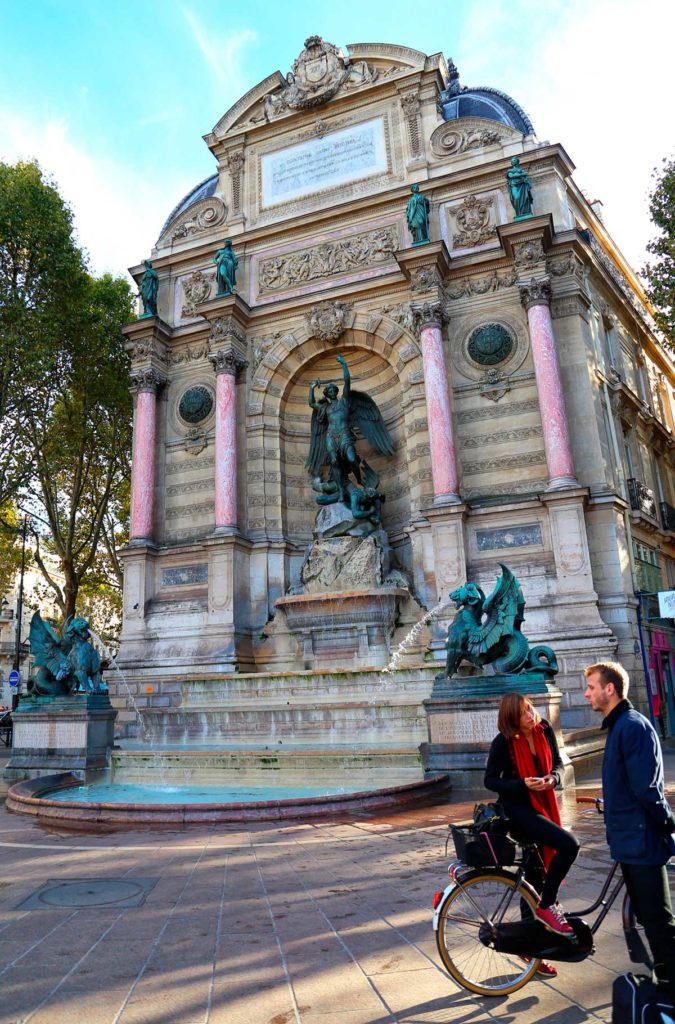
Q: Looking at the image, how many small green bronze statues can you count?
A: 4